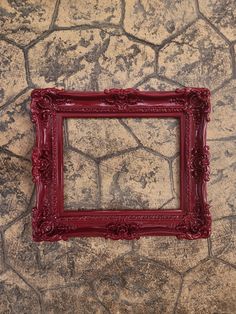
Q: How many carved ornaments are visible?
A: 8